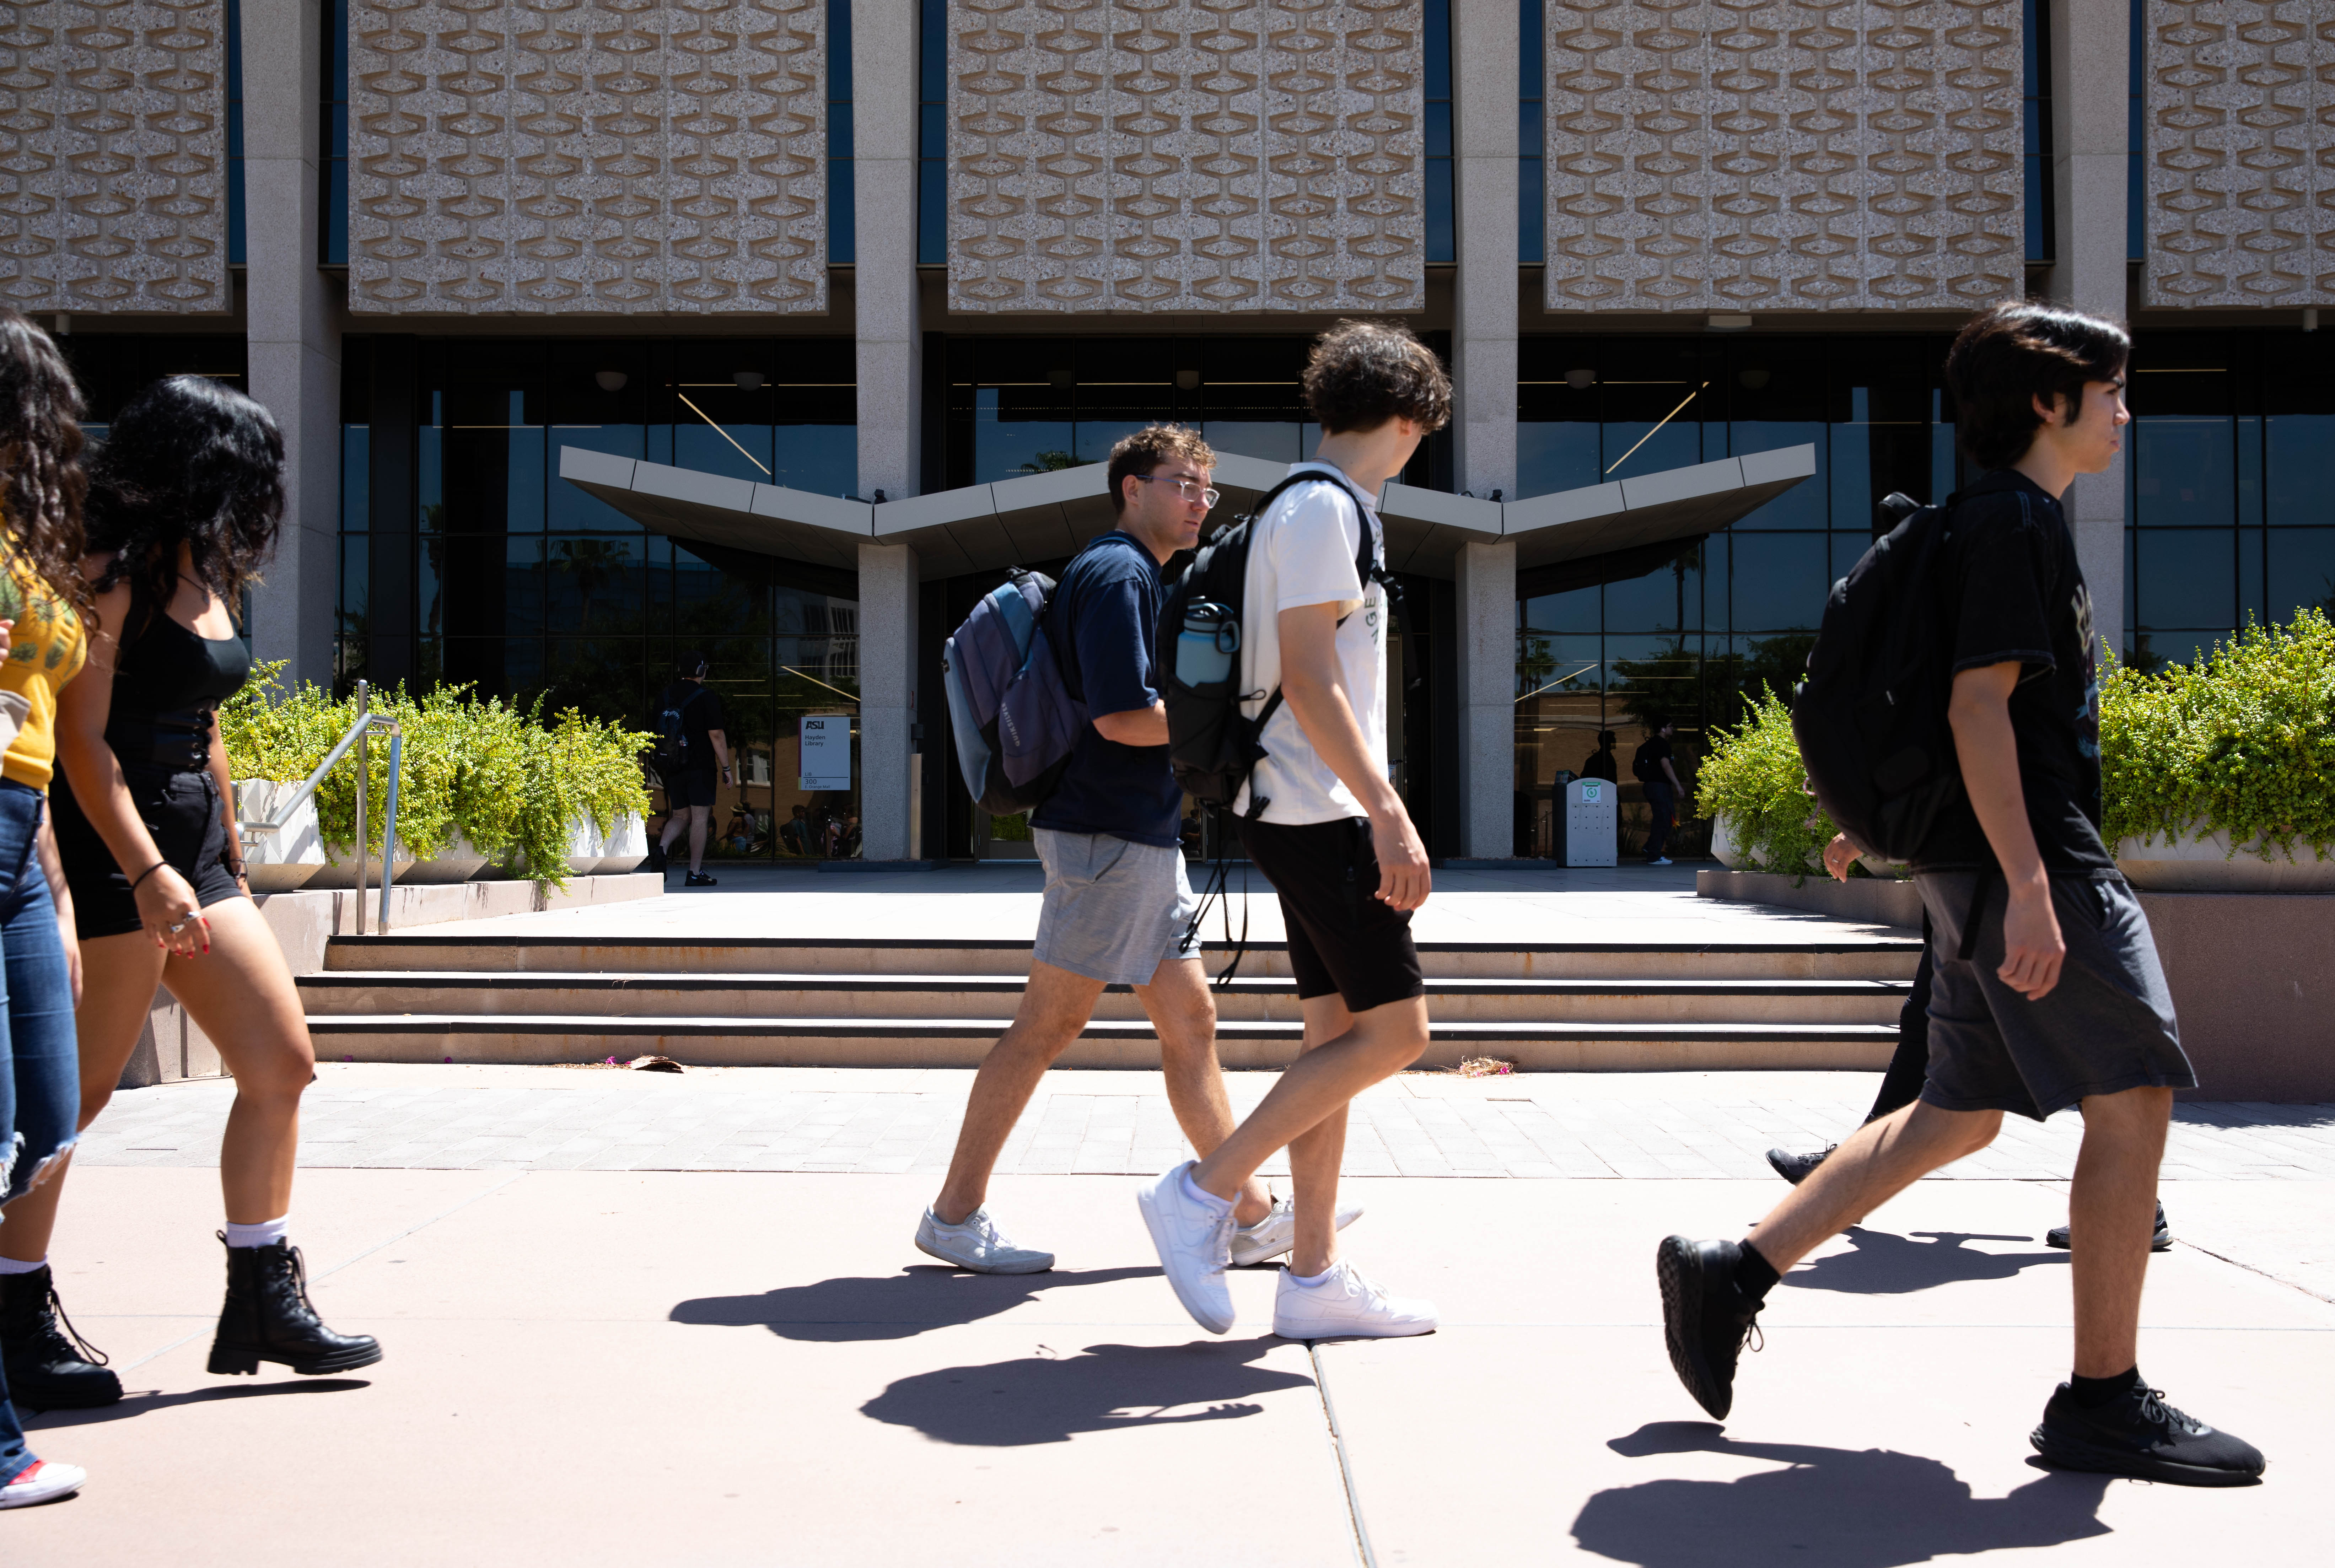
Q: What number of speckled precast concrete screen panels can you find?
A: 5